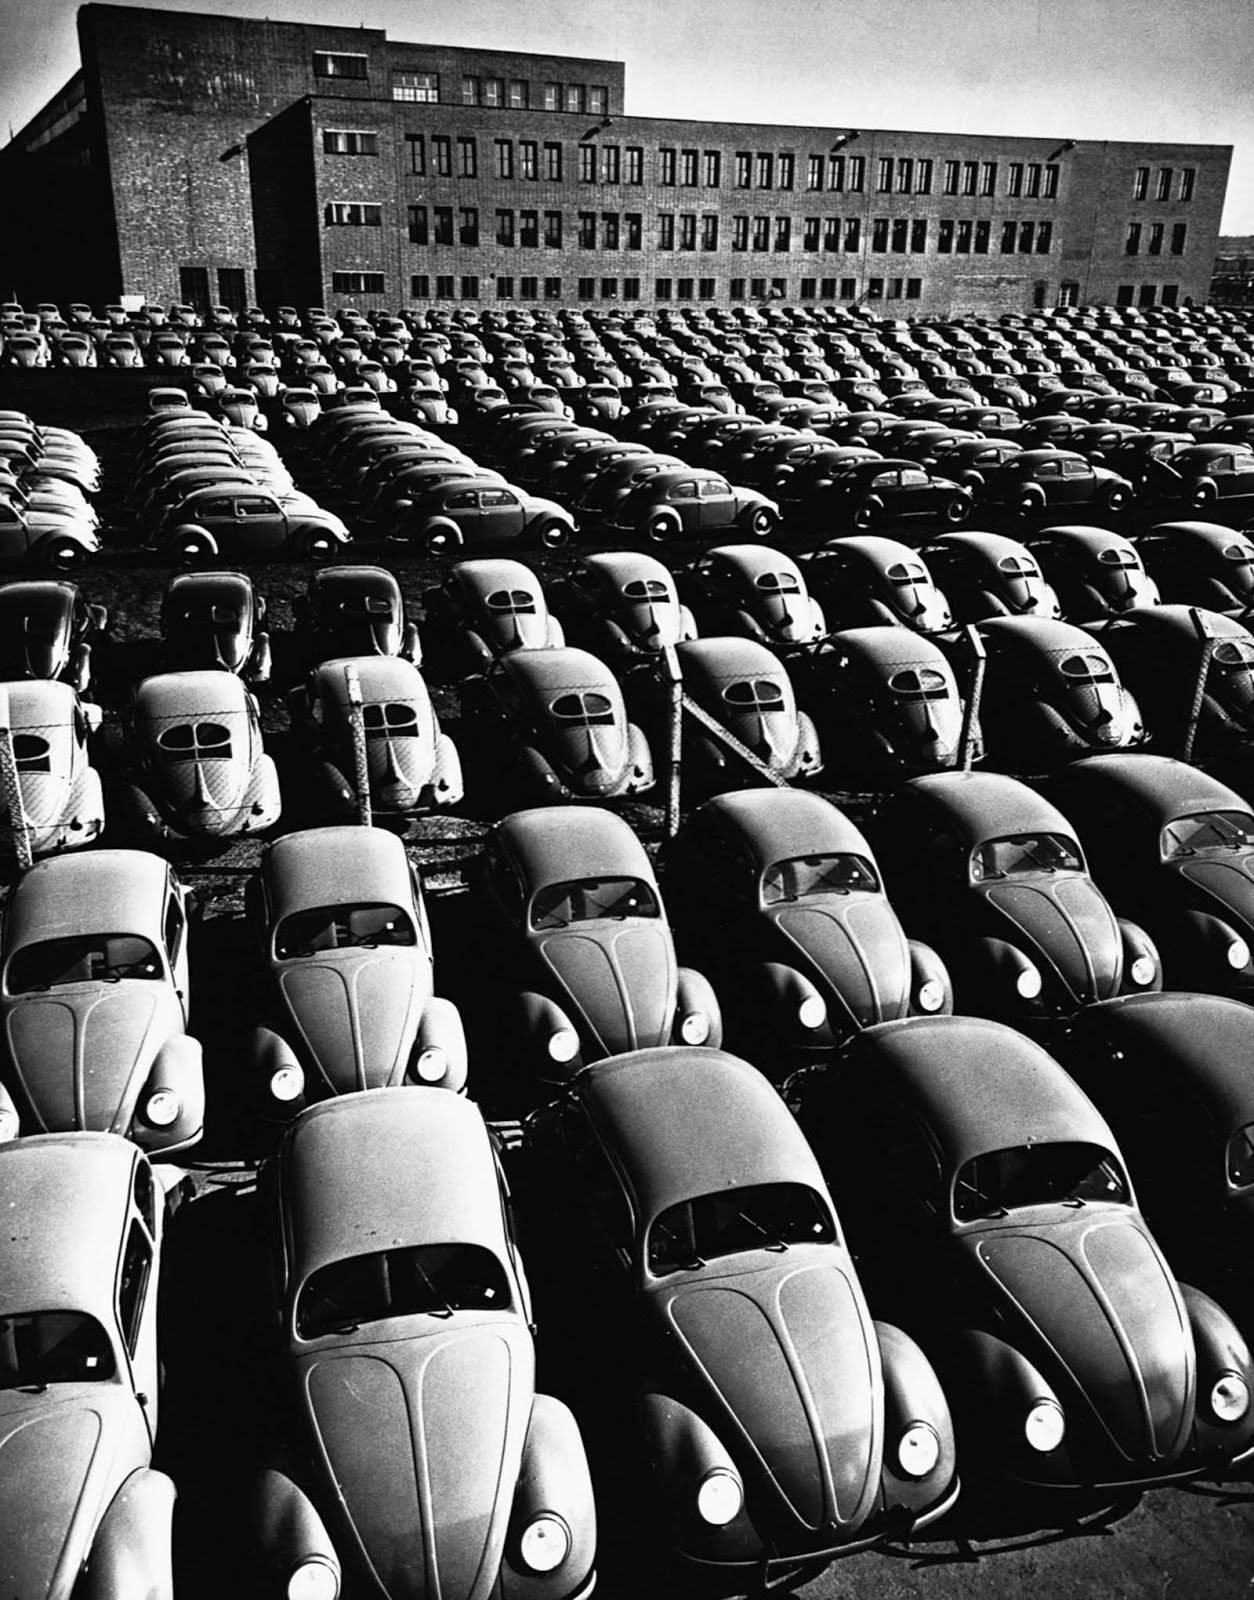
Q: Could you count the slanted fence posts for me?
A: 1